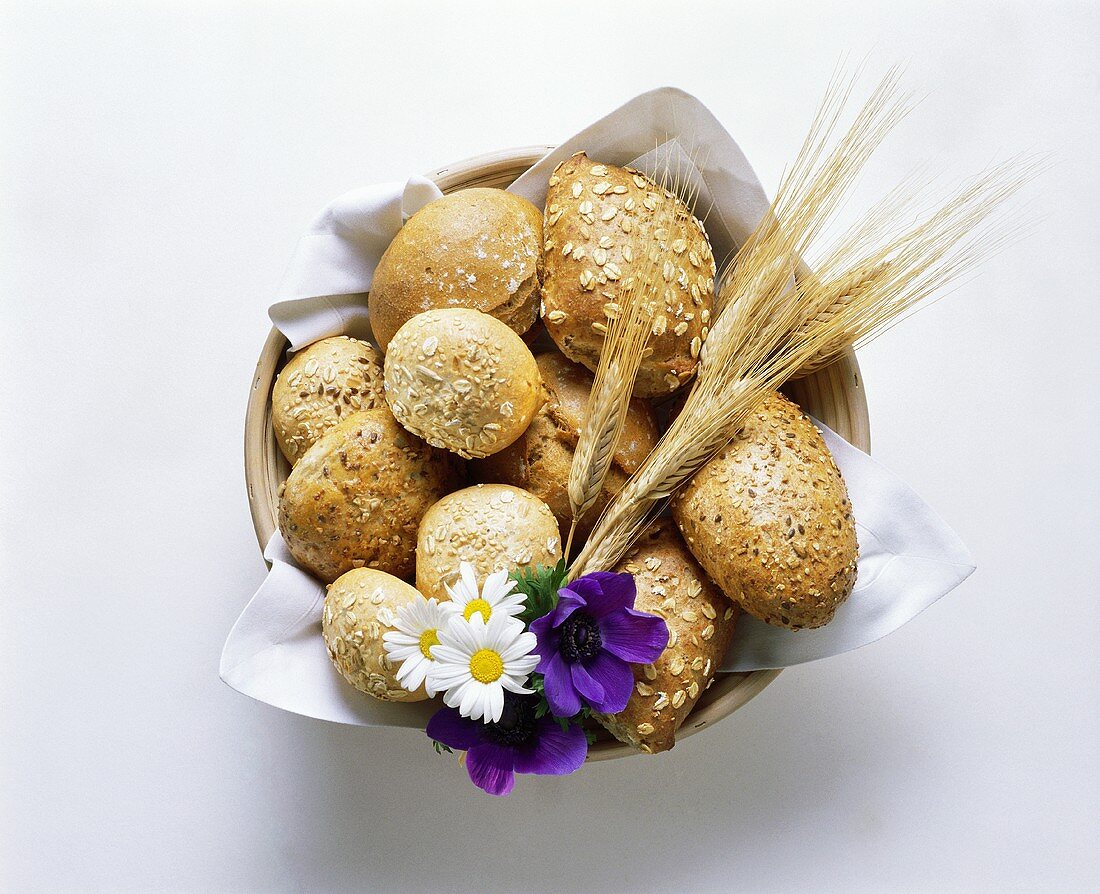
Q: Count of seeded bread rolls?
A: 8